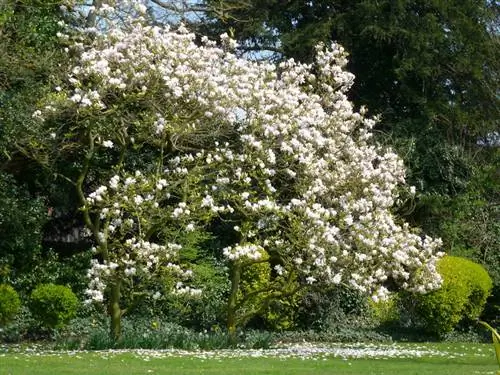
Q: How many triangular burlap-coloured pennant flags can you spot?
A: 0